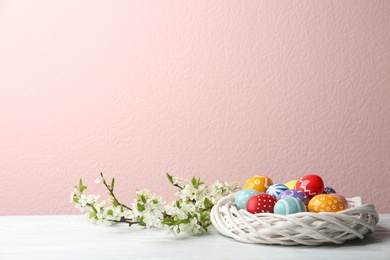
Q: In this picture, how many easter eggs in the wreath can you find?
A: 11